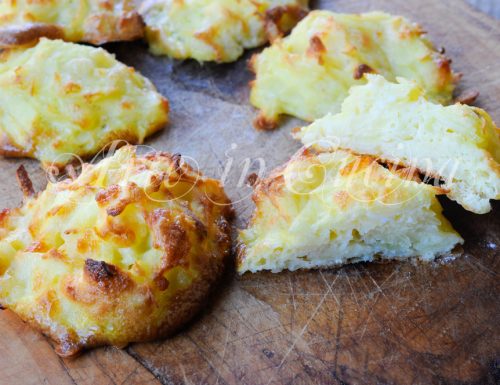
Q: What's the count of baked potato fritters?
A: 6